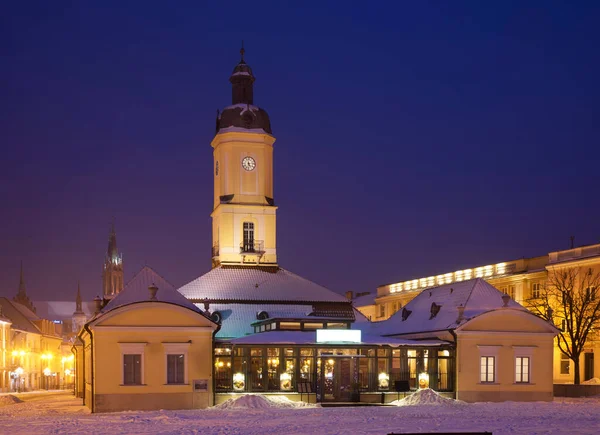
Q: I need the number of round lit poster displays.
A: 4